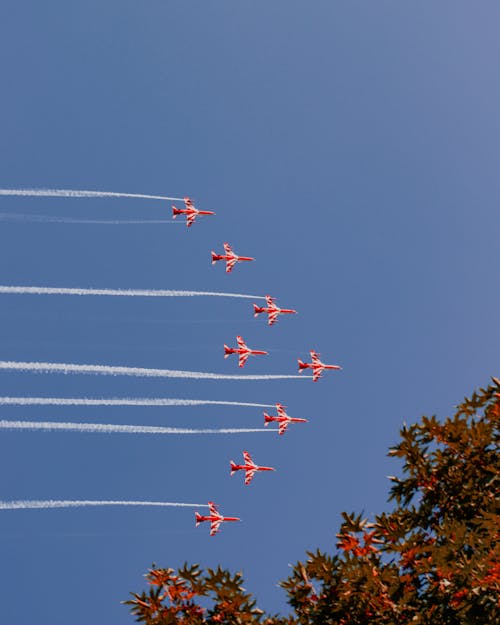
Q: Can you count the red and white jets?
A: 8